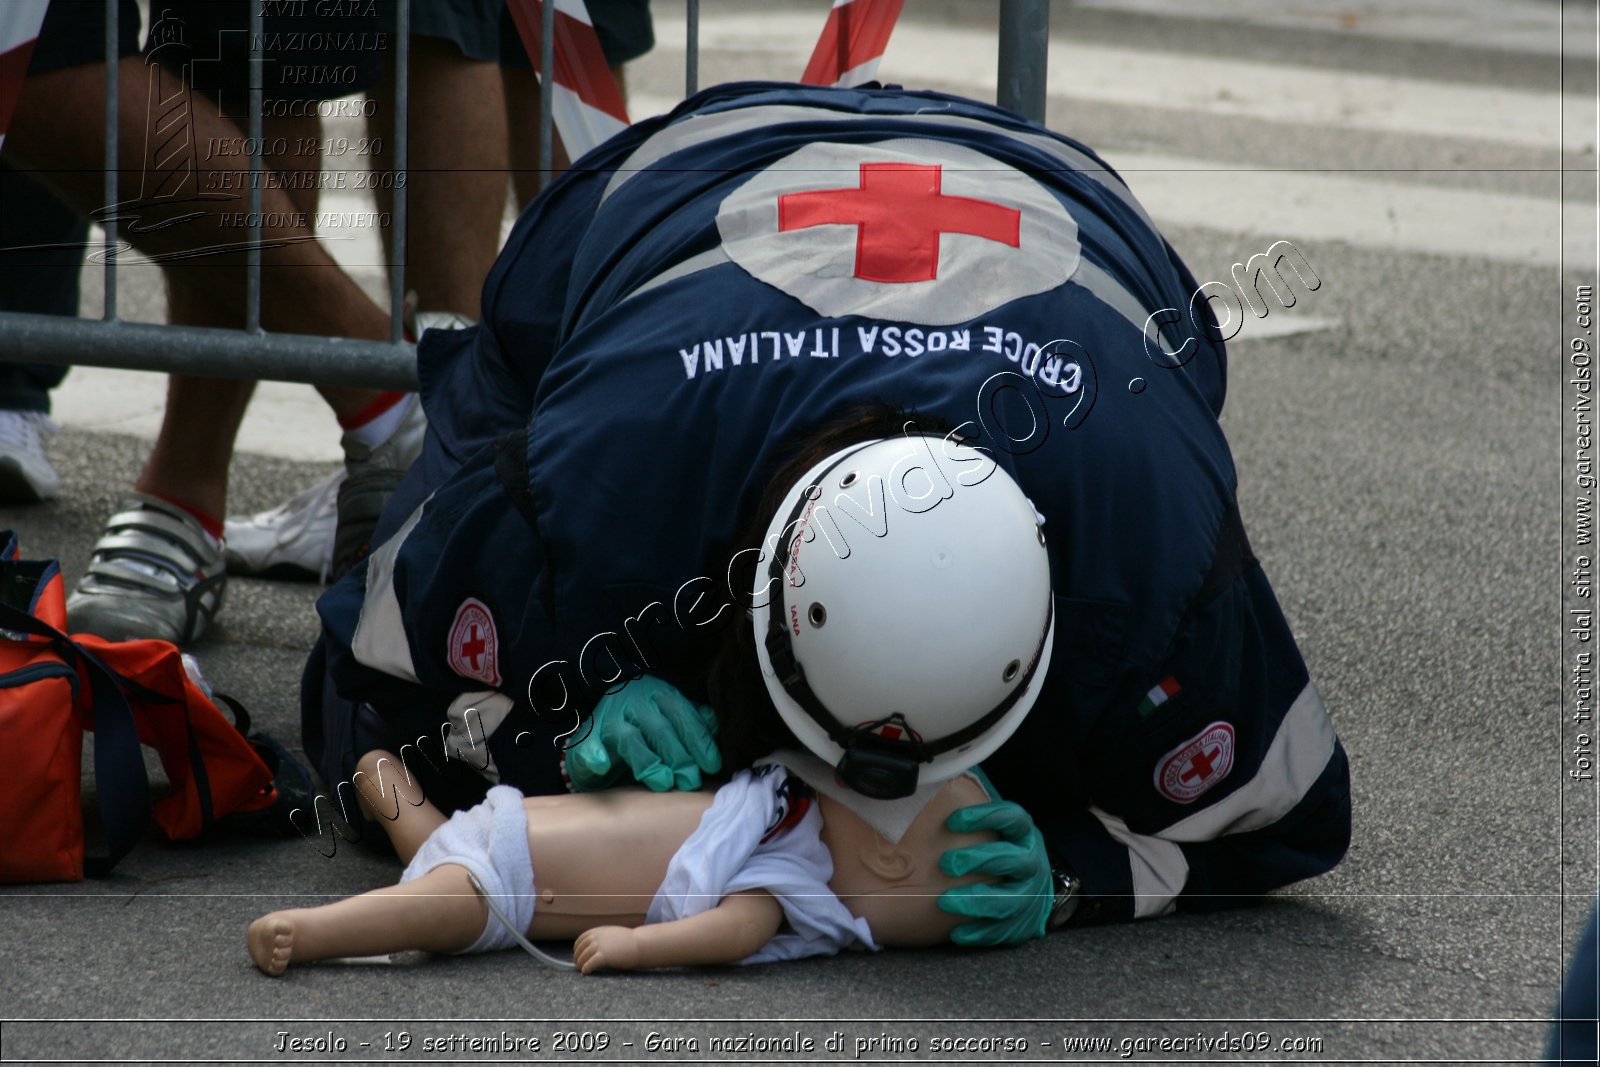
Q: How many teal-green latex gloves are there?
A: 2